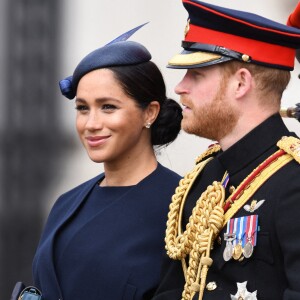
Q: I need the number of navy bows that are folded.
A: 1